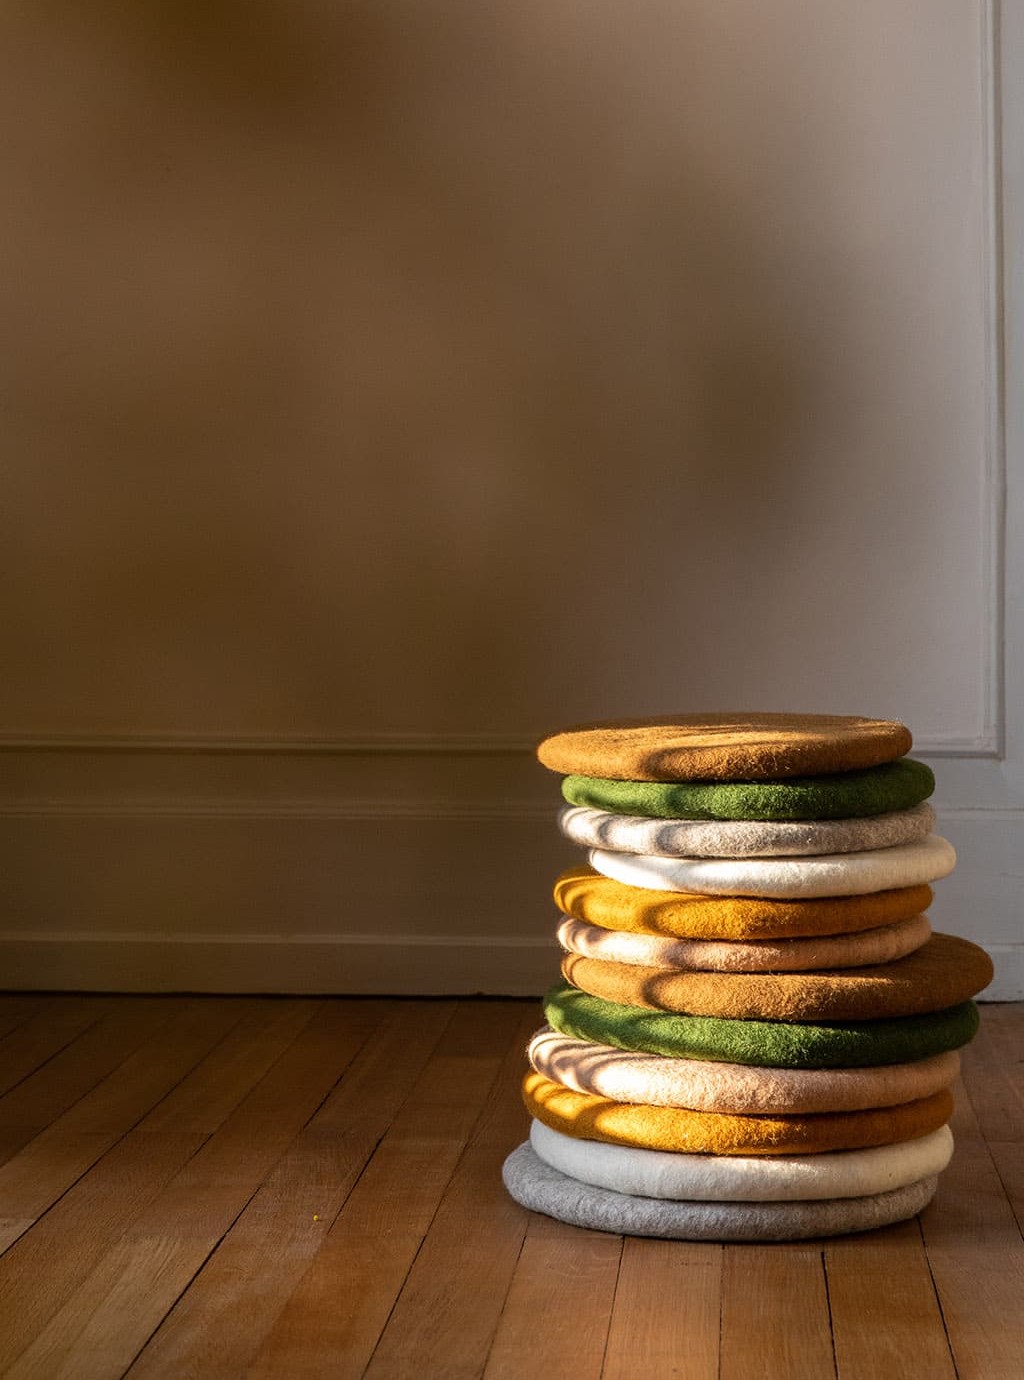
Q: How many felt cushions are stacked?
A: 12